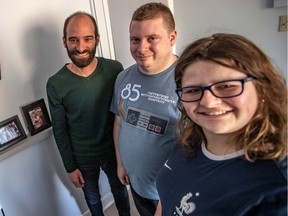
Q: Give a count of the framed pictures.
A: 2